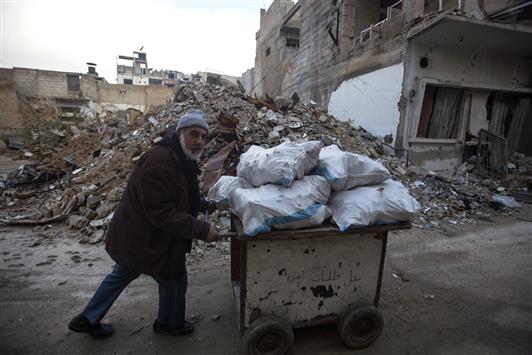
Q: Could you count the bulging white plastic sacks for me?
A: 5